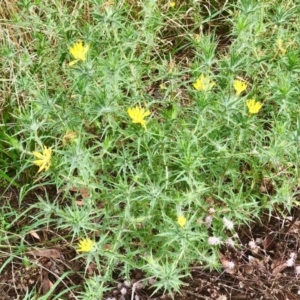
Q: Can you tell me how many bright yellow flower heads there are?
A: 8